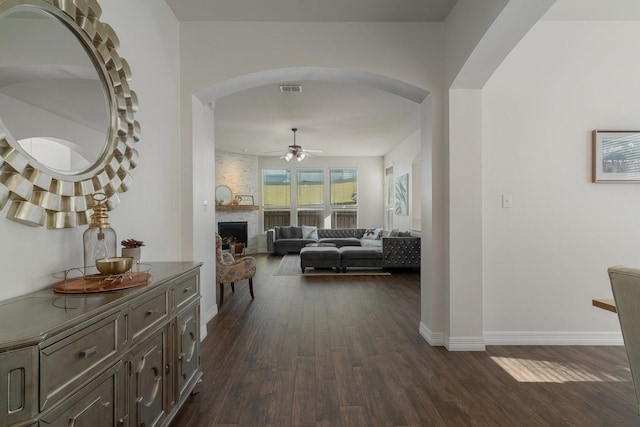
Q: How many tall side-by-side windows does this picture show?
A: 3